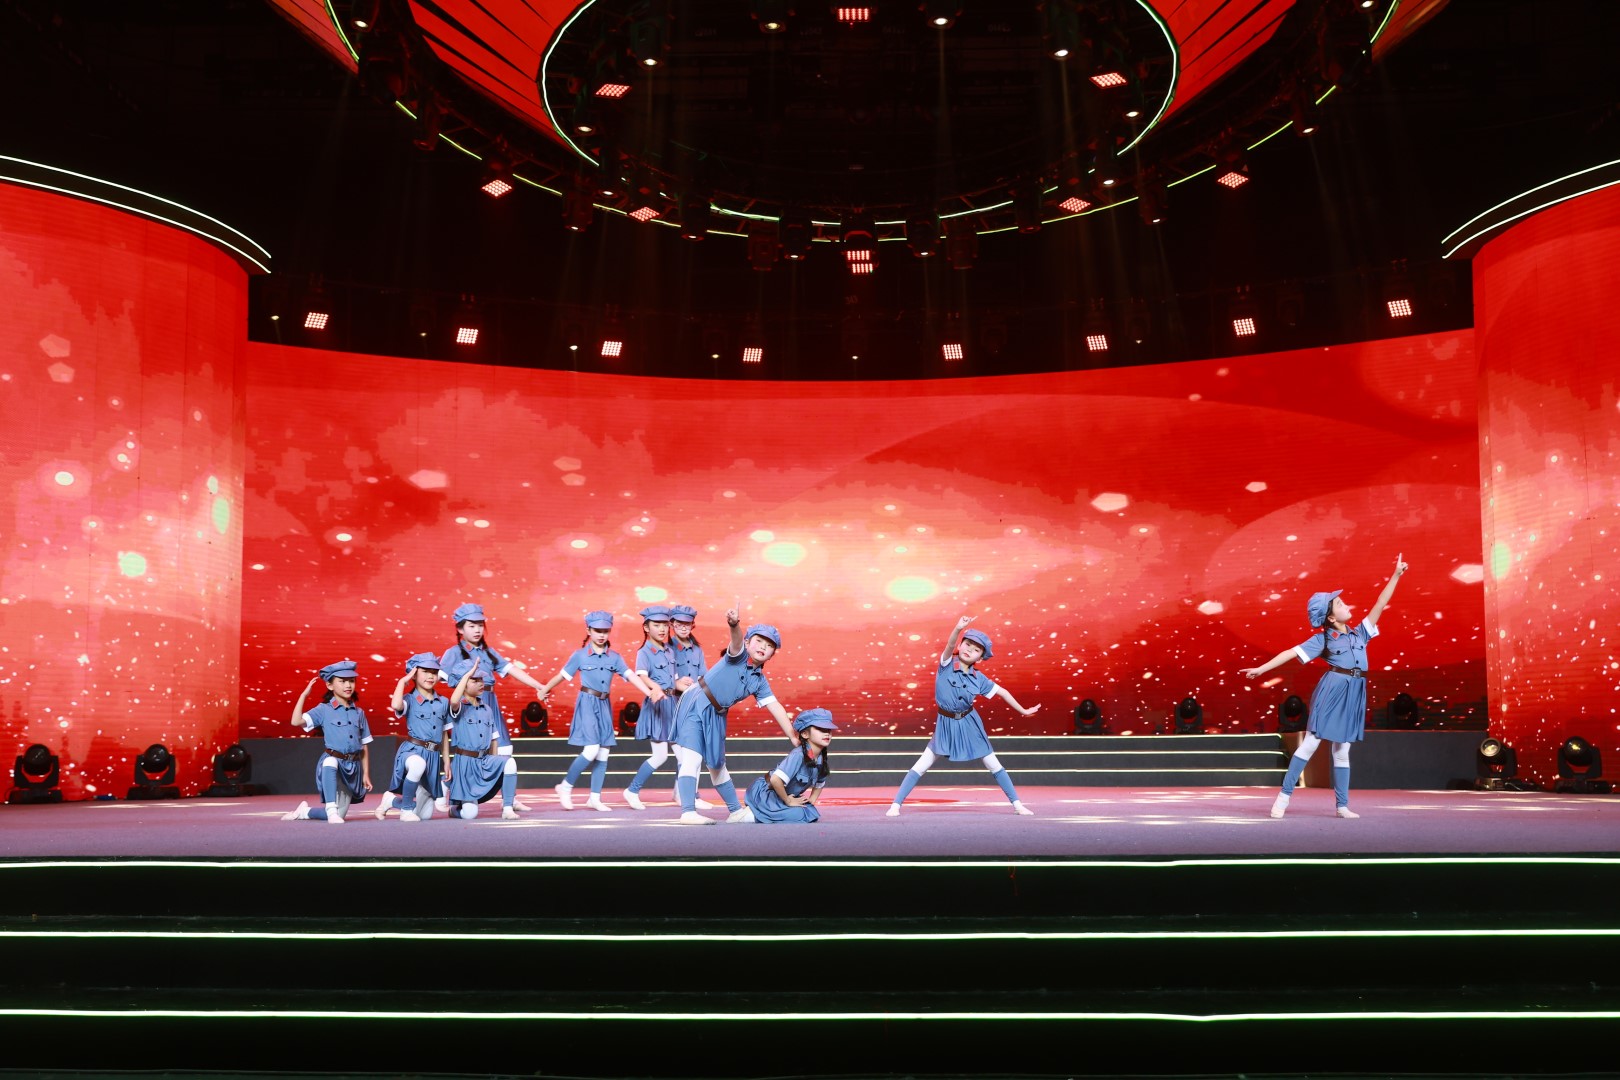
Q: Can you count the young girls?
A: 11